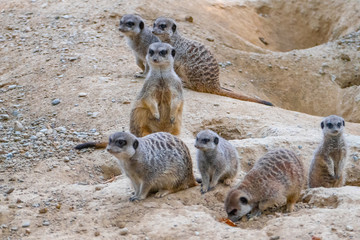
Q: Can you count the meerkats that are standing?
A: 2